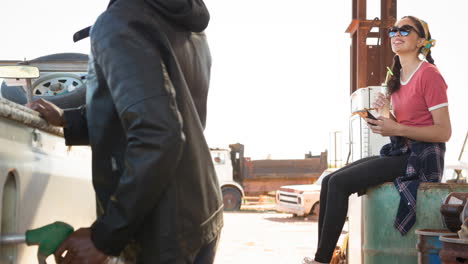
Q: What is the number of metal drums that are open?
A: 2